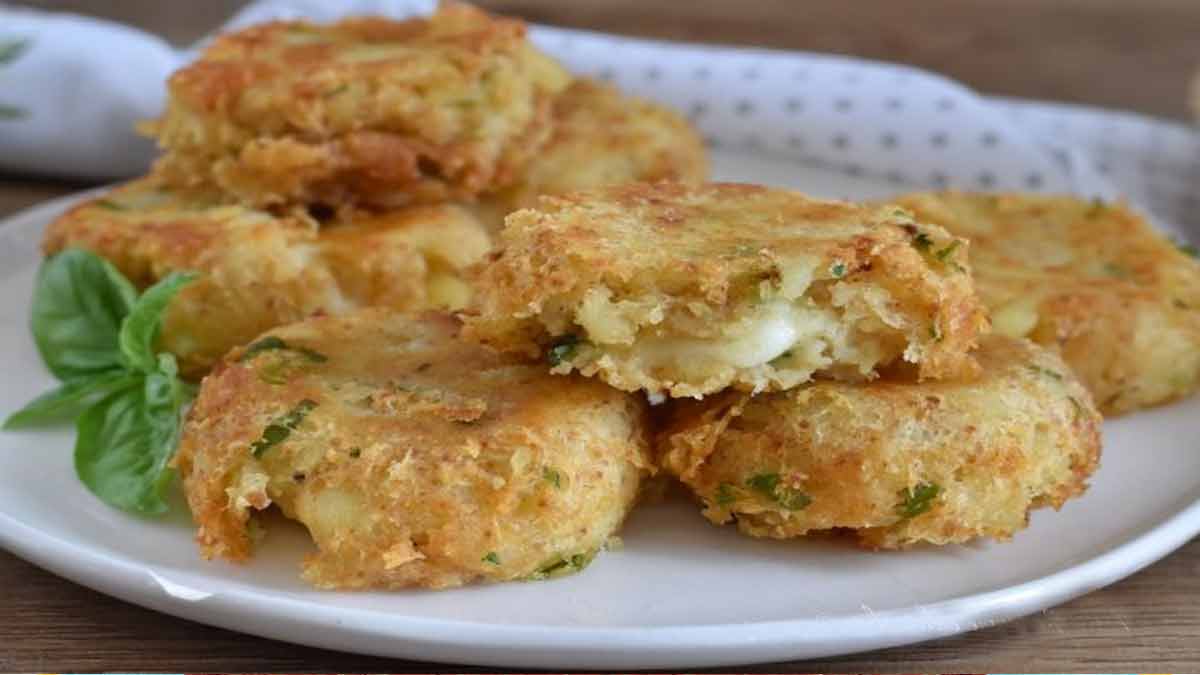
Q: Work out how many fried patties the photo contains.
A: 7